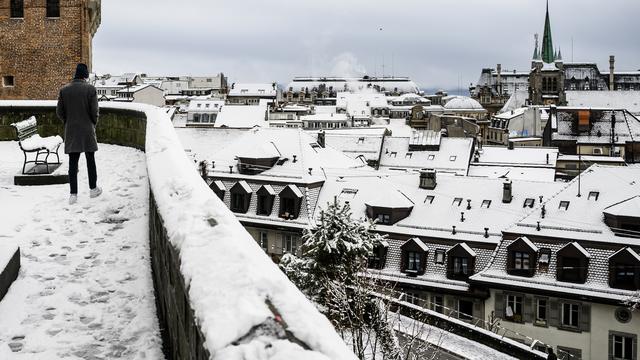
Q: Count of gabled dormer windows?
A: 10